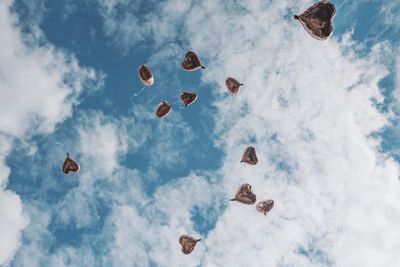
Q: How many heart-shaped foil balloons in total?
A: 11